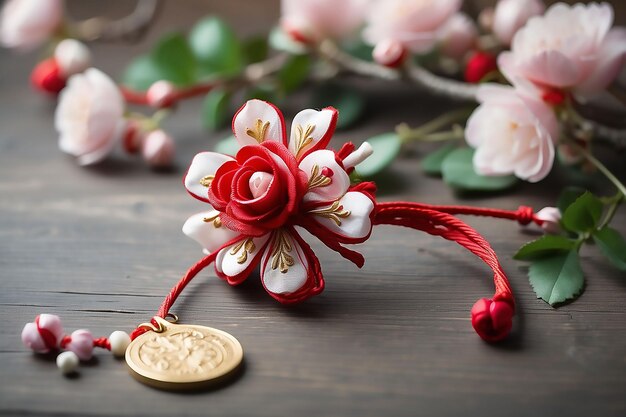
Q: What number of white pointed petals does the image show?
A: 8